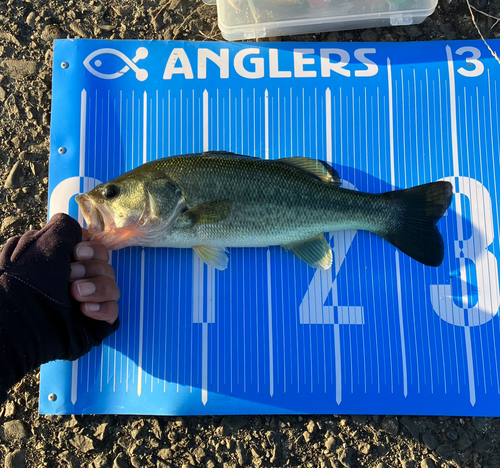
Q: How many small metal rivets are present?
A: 3